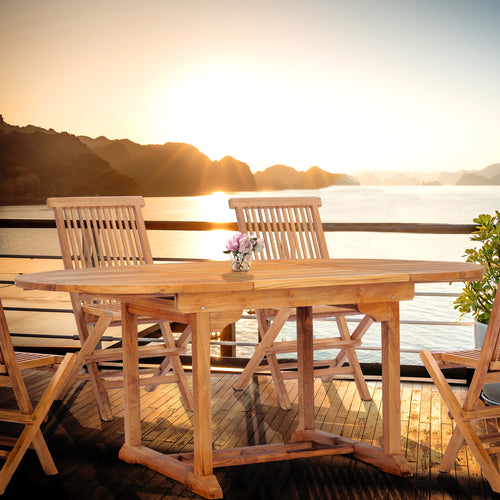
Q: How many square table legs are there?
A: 4